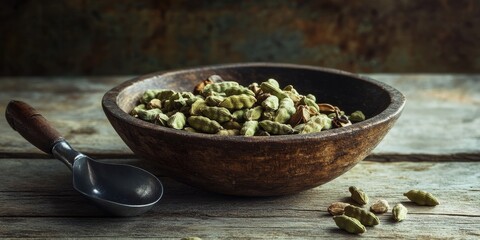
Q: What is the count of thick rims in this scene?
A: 1